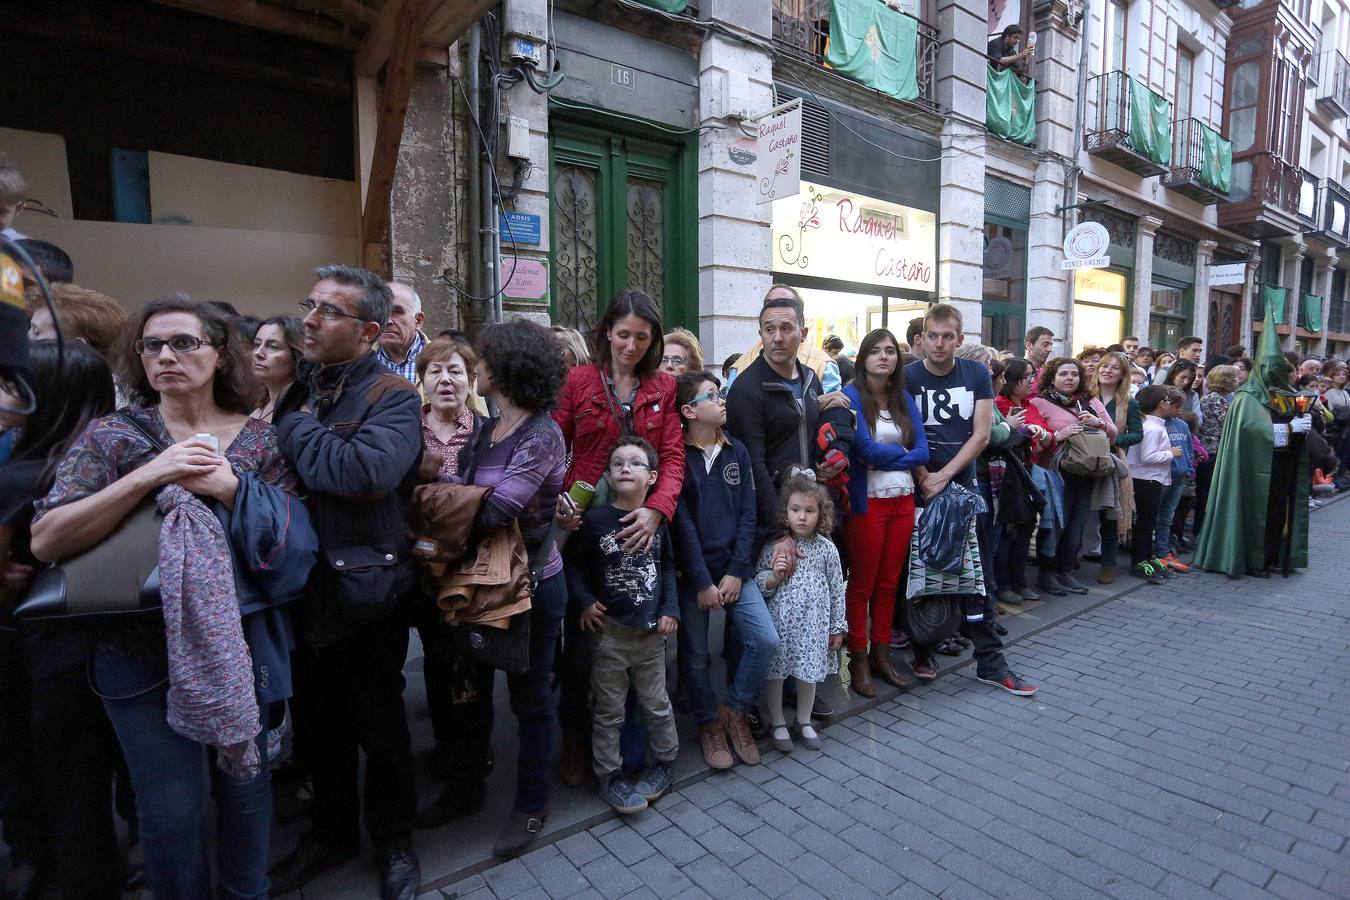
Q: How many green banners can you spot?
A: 7